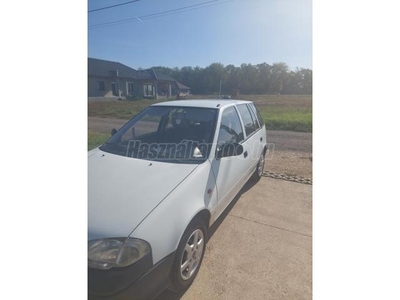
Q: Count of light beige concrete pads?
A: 2